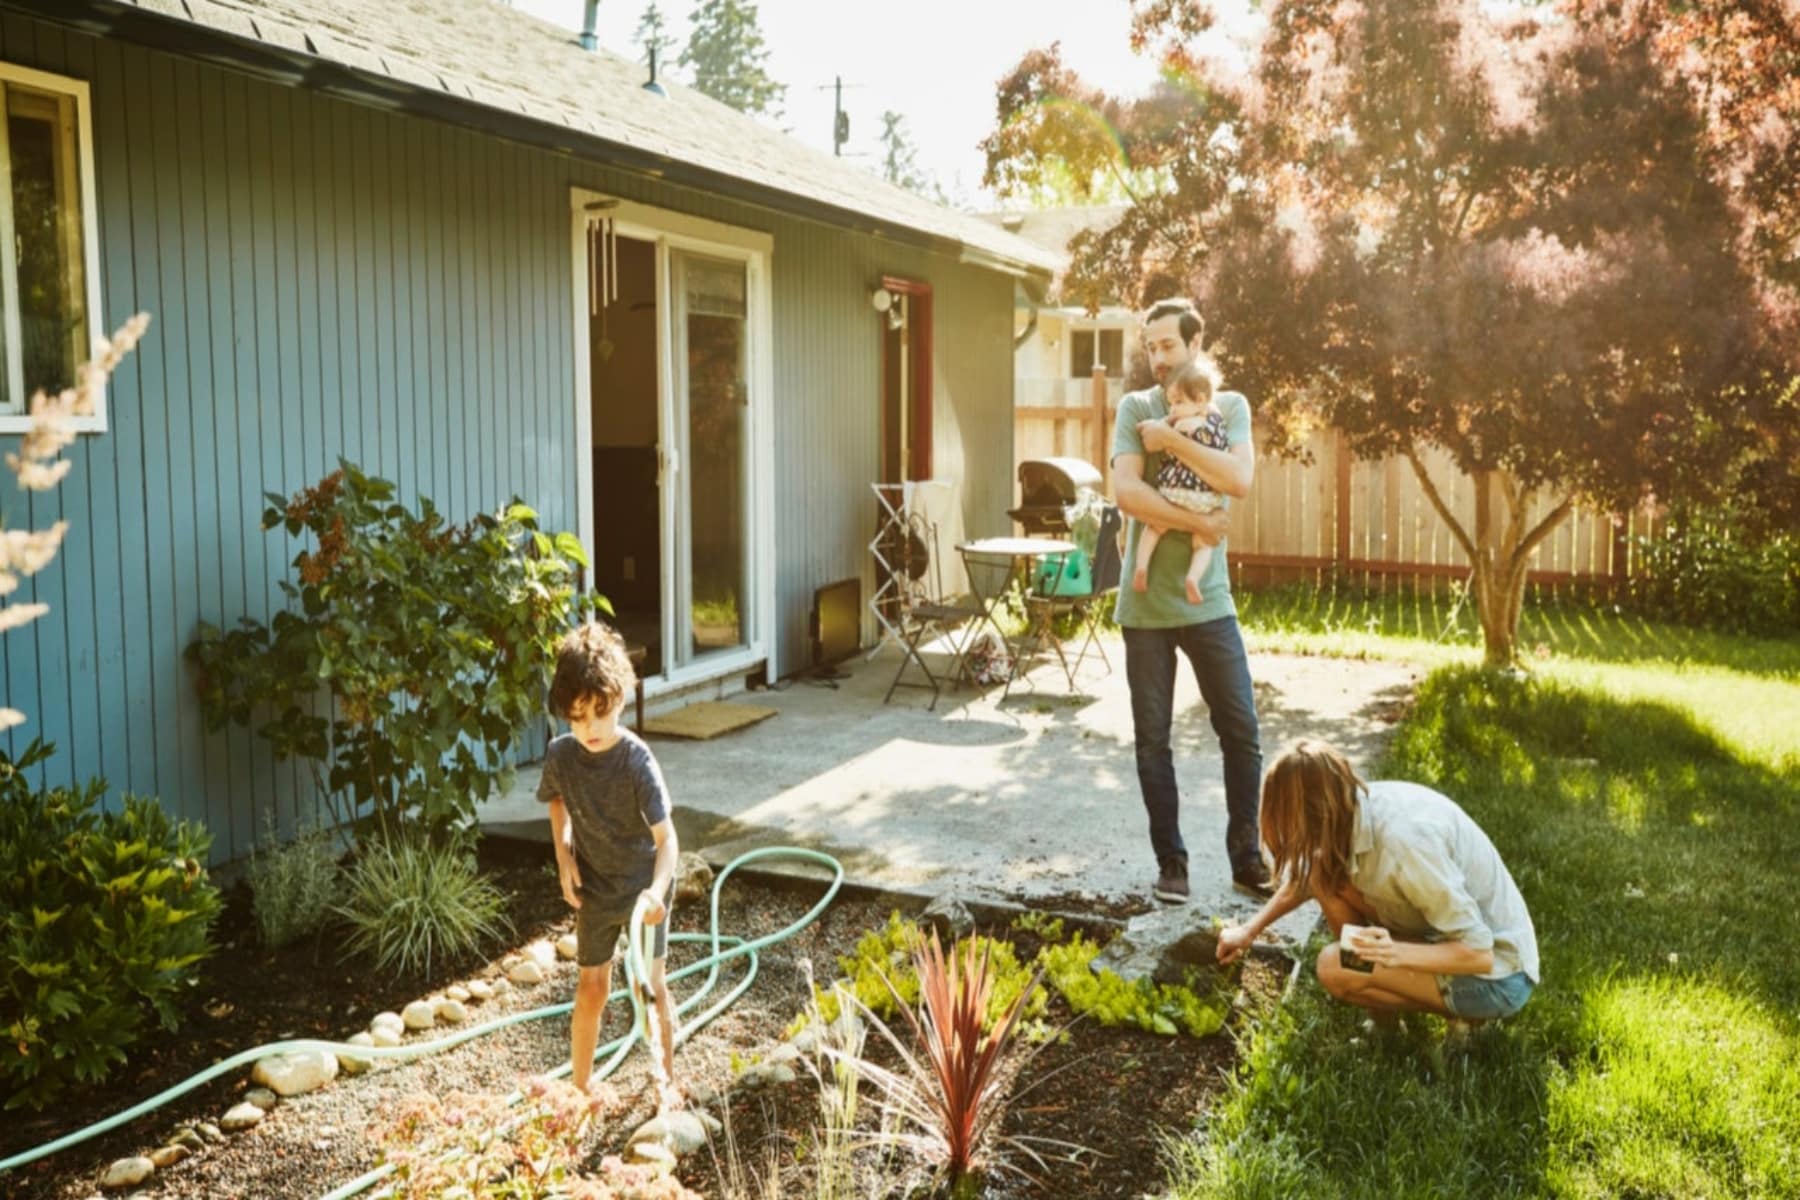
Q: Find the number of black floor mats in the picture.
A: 0